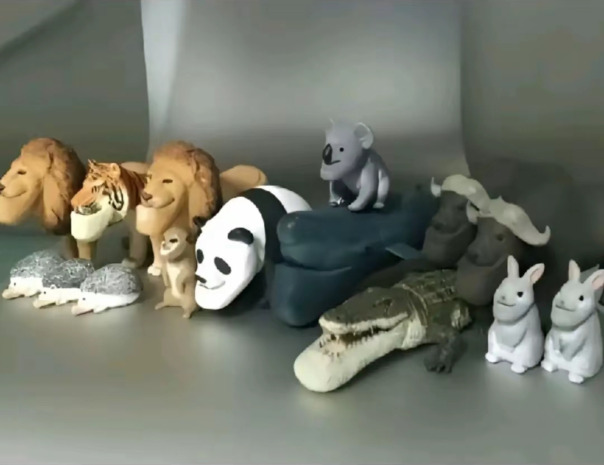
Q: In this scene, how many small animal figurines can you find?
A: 15